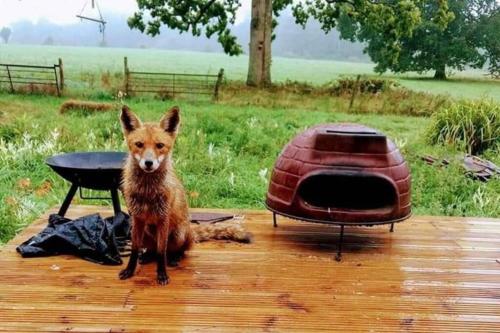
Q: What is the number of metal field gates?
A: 2